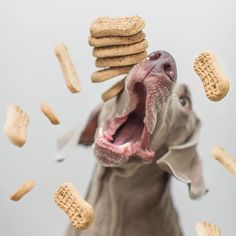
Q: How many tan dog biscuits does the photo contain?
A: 14